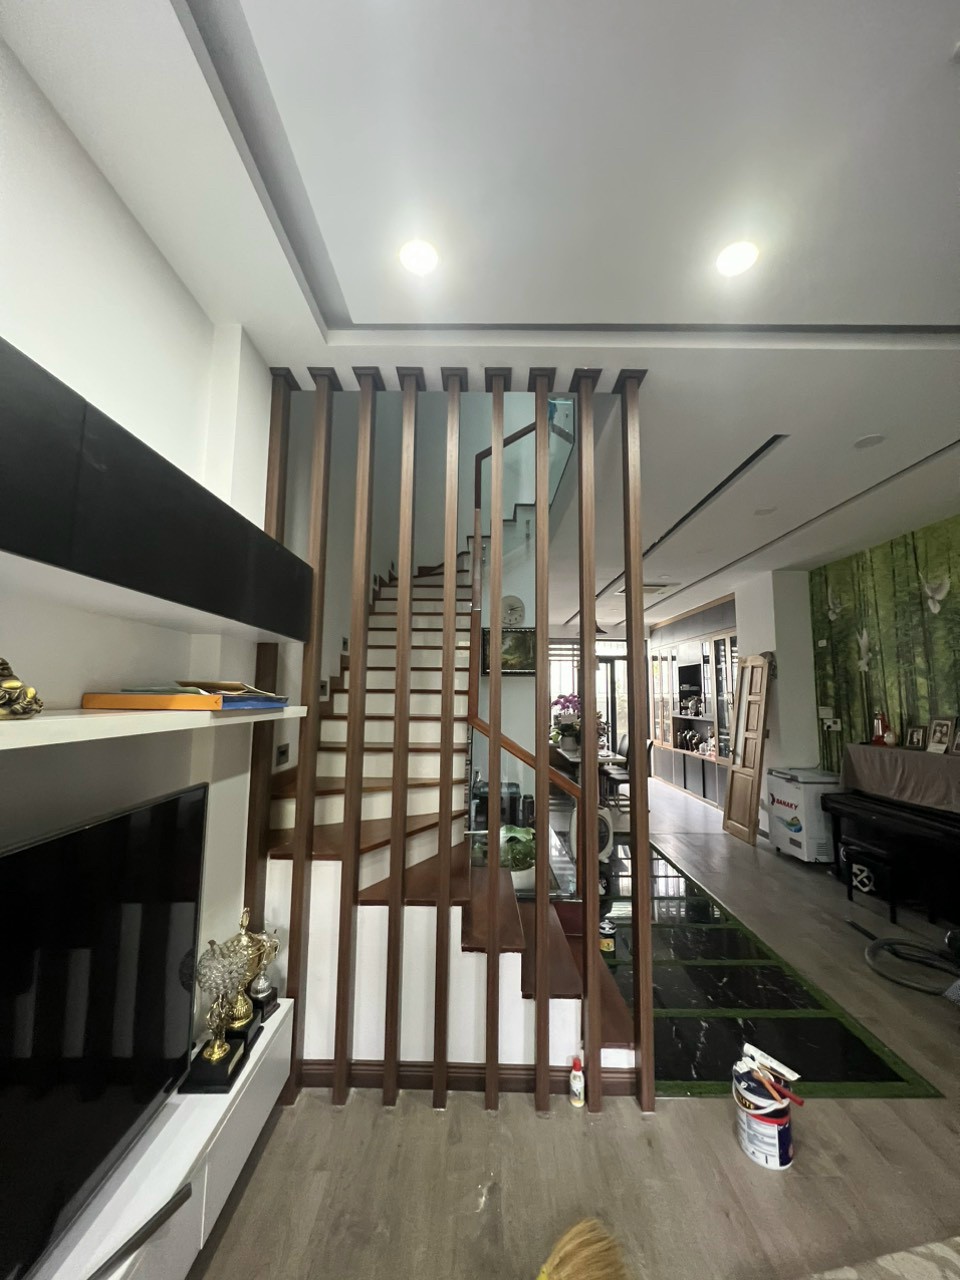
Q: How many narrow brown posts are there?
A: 9